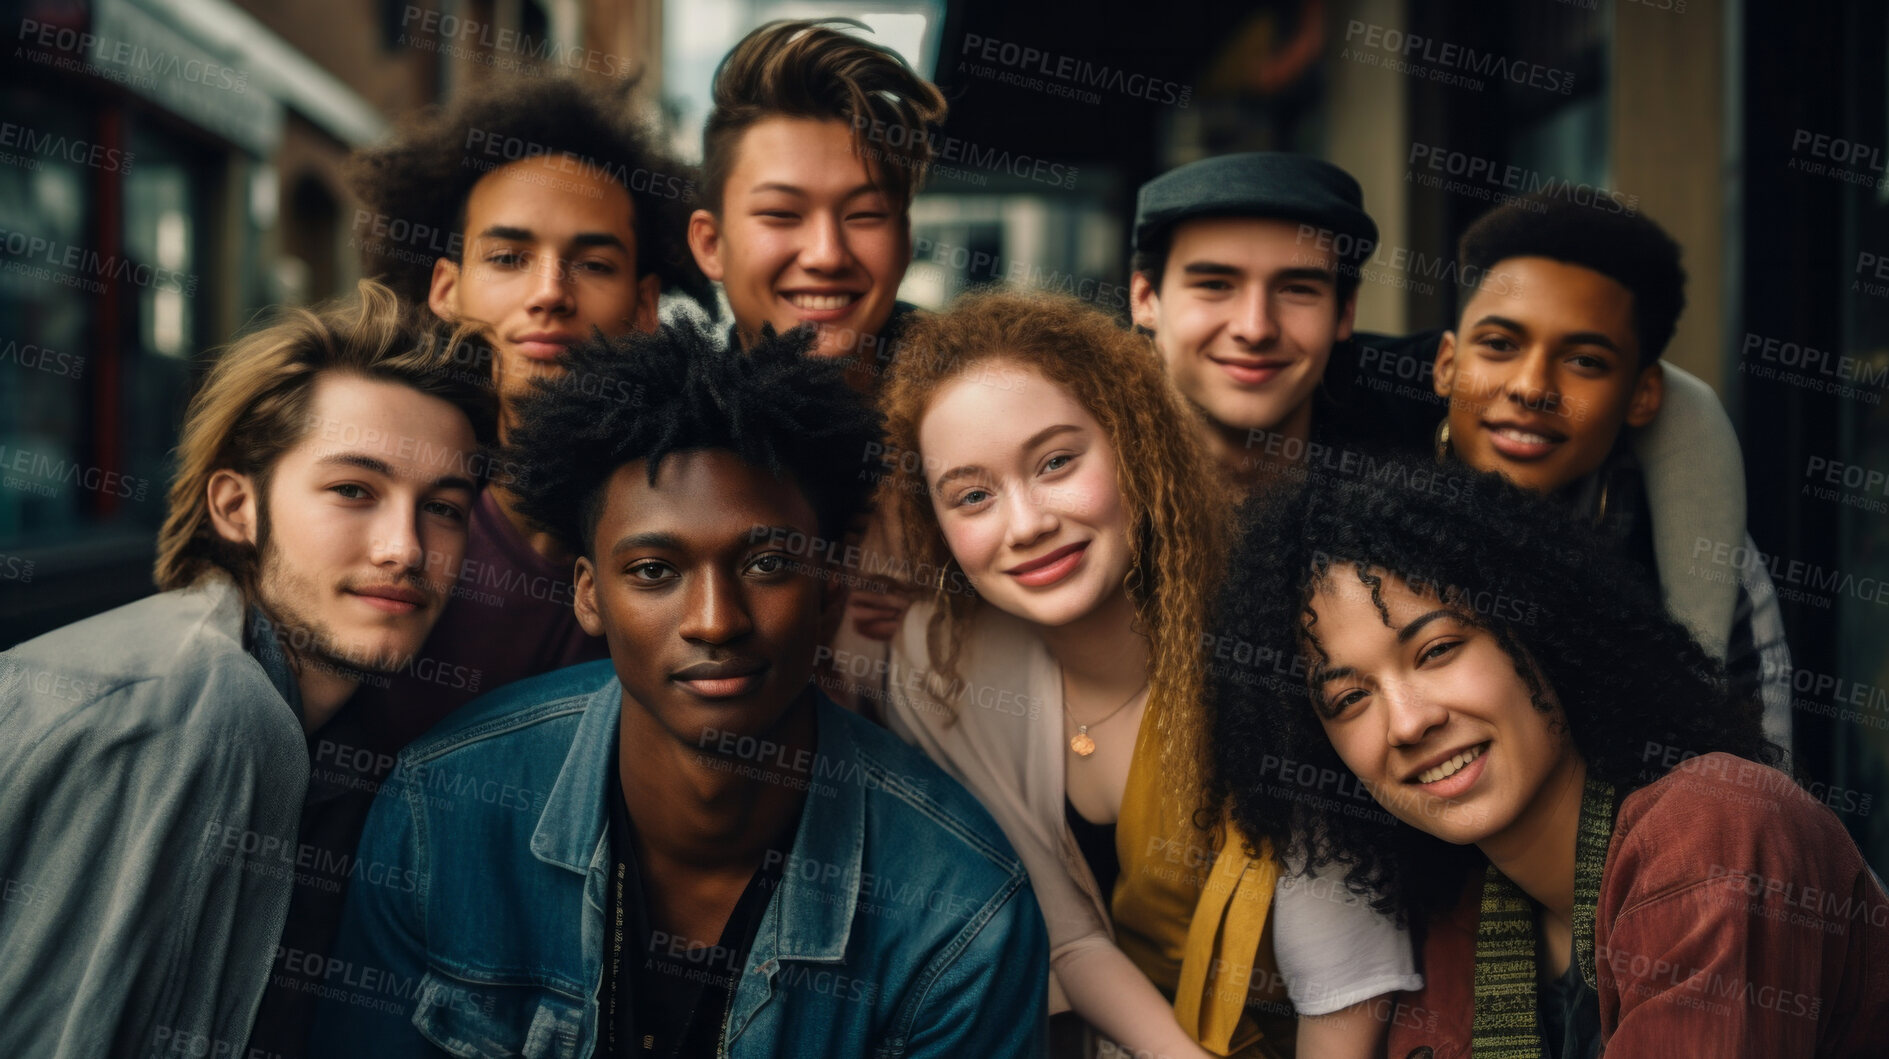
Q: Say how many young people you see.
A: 8